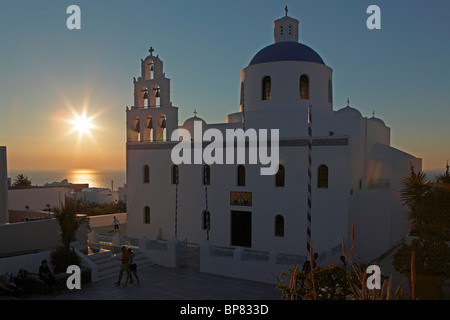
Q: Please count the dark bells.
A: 6